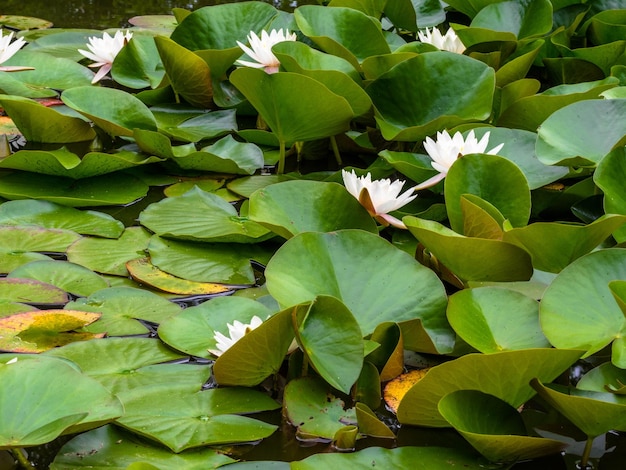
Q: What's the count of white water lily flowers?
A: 7